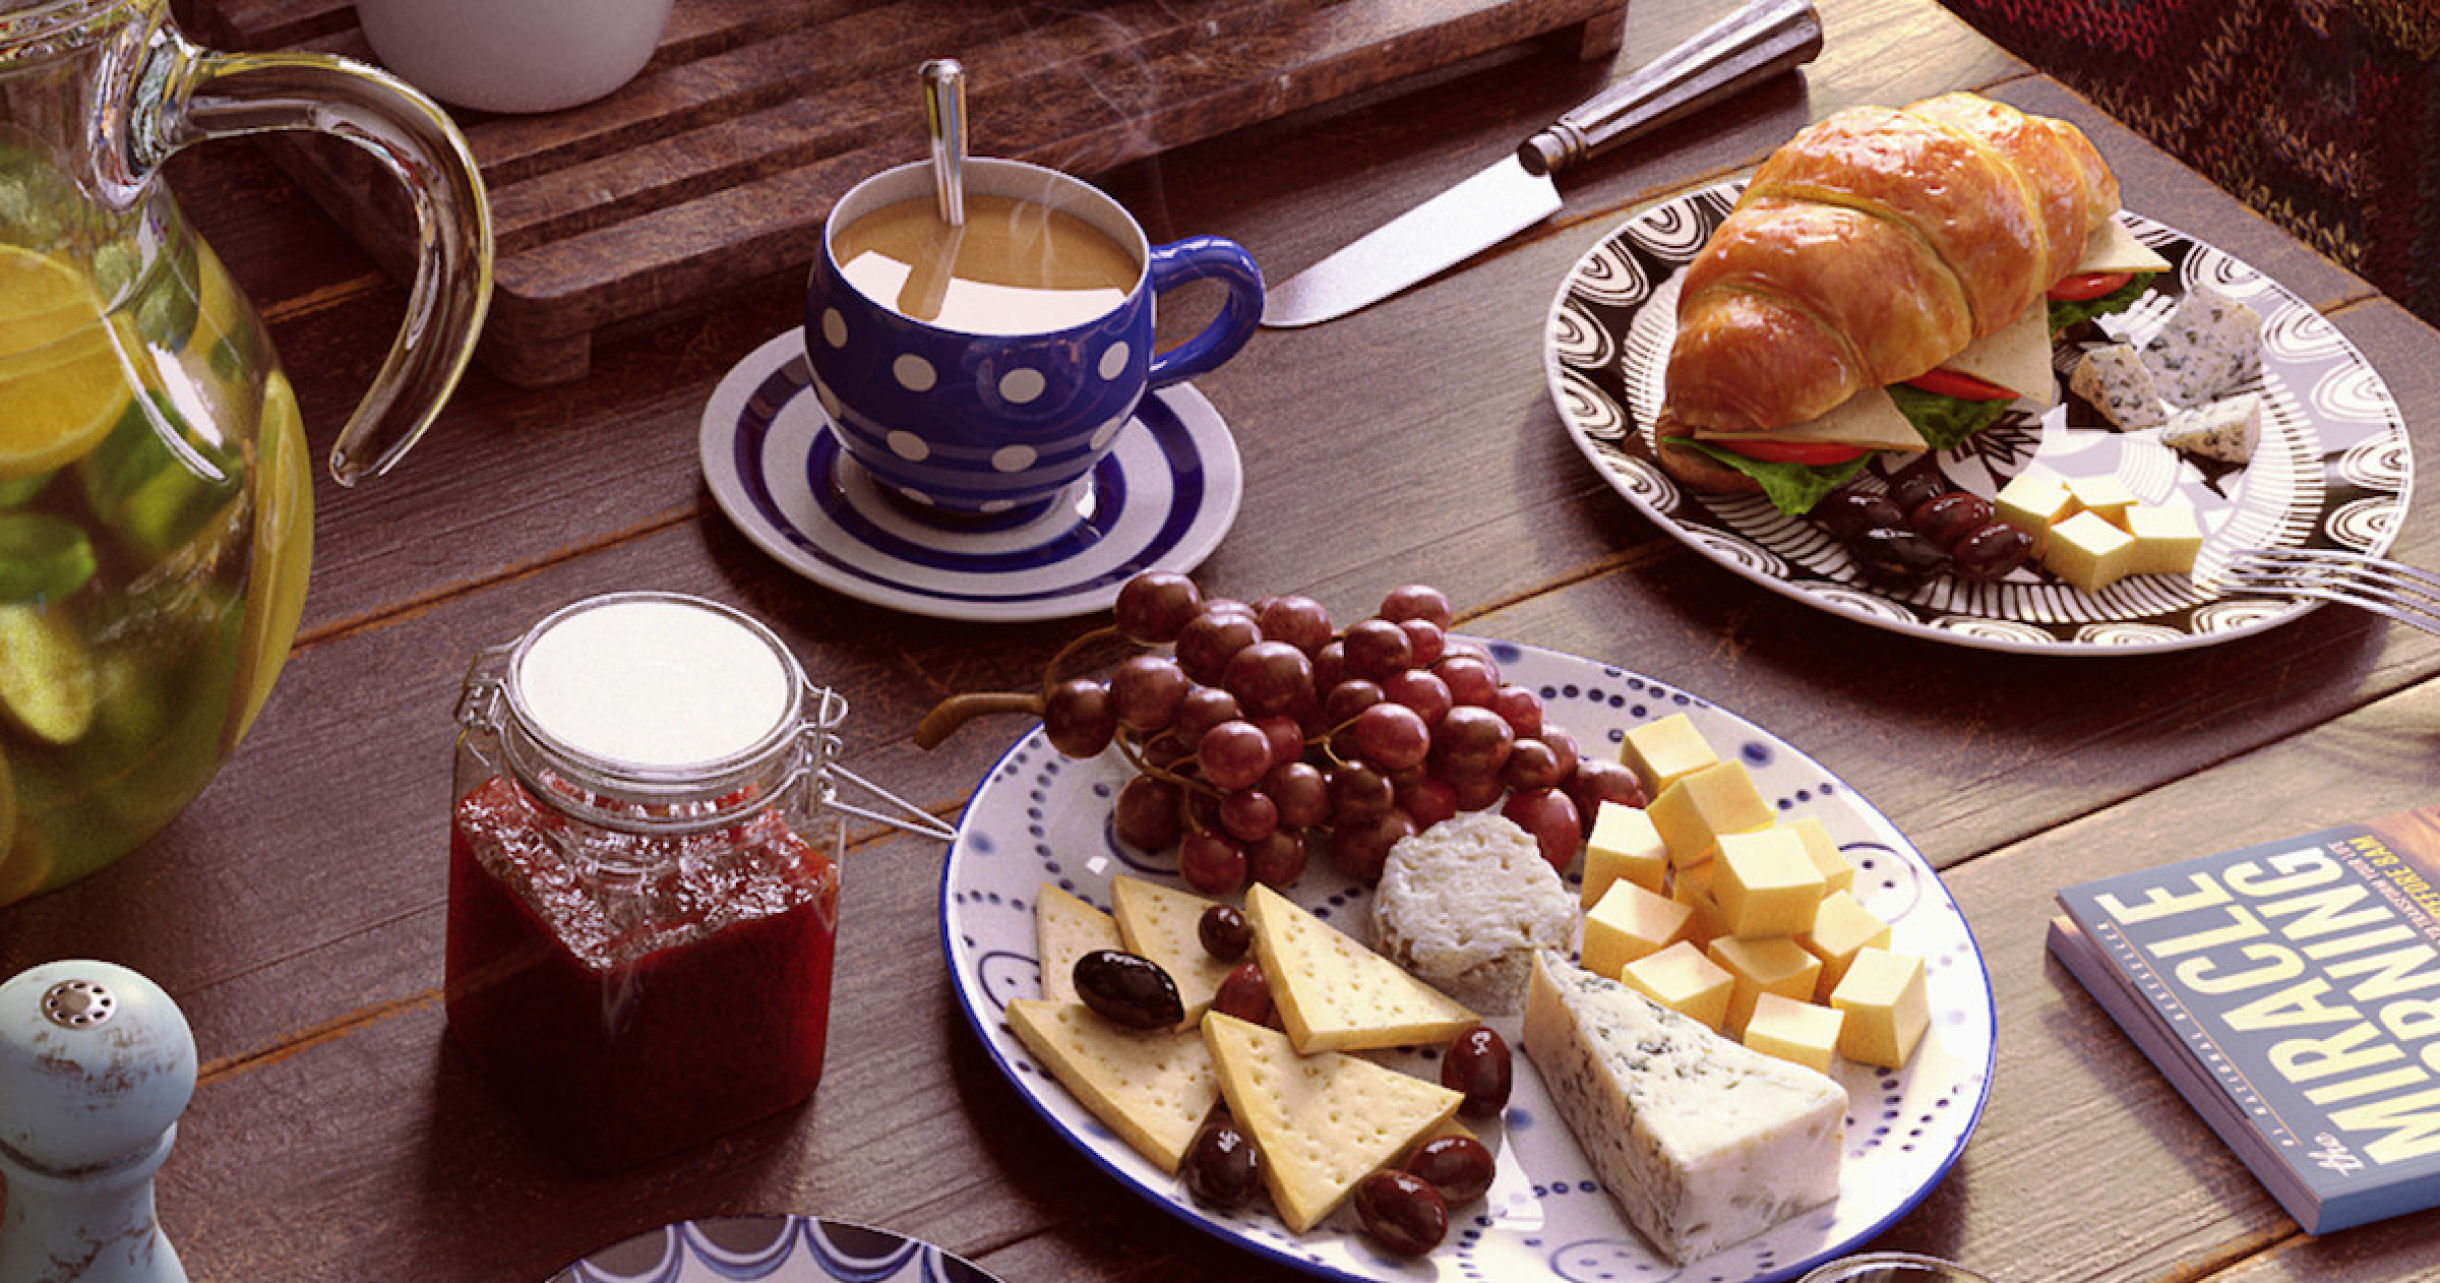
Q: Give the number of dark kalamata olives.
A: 12